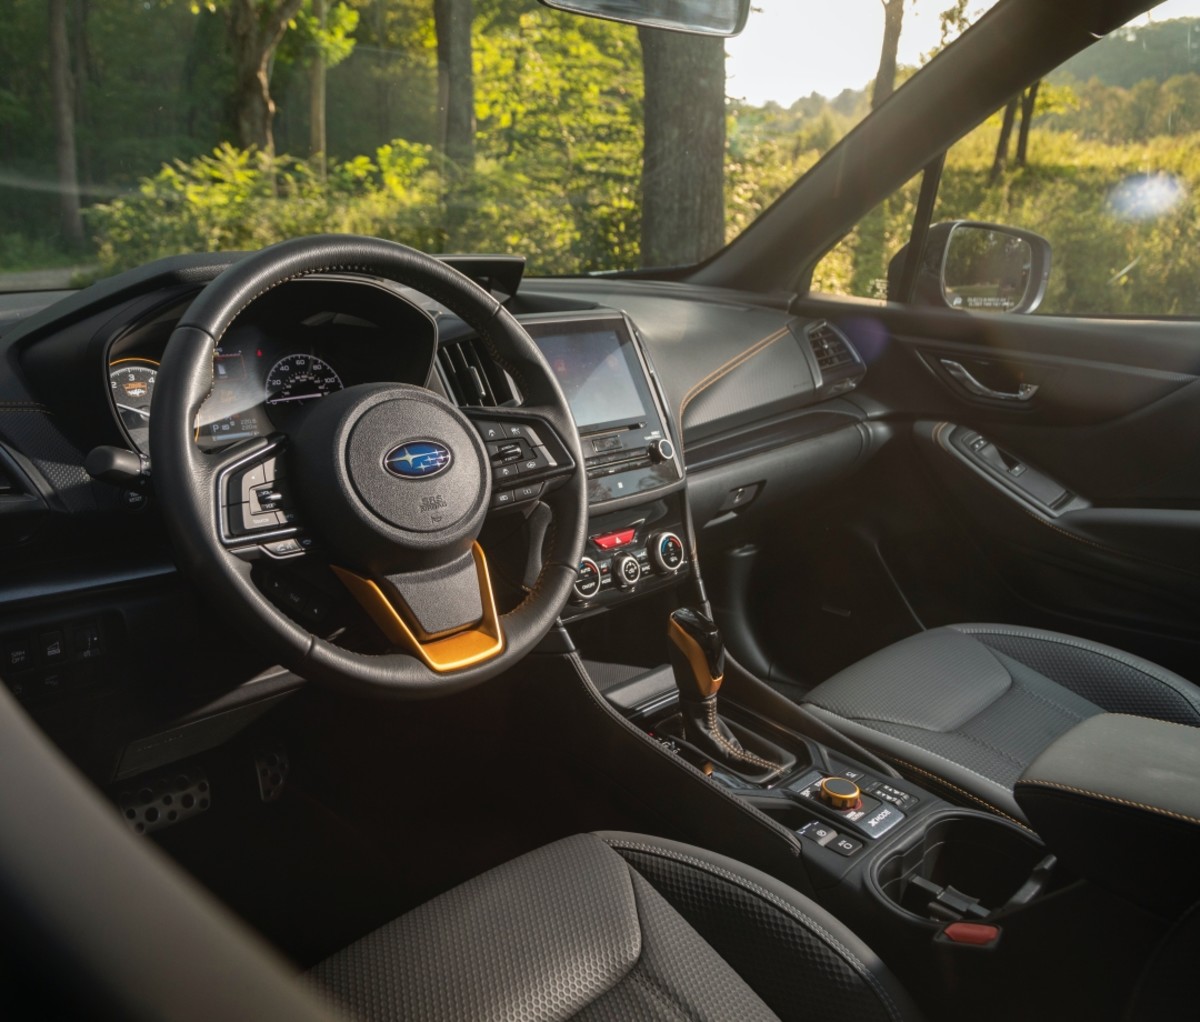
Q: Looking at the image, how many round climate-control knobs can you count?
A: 3